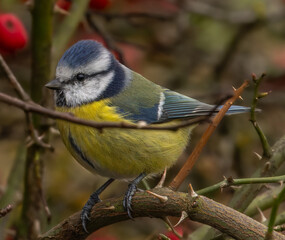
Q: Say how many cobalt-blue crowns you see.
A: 1